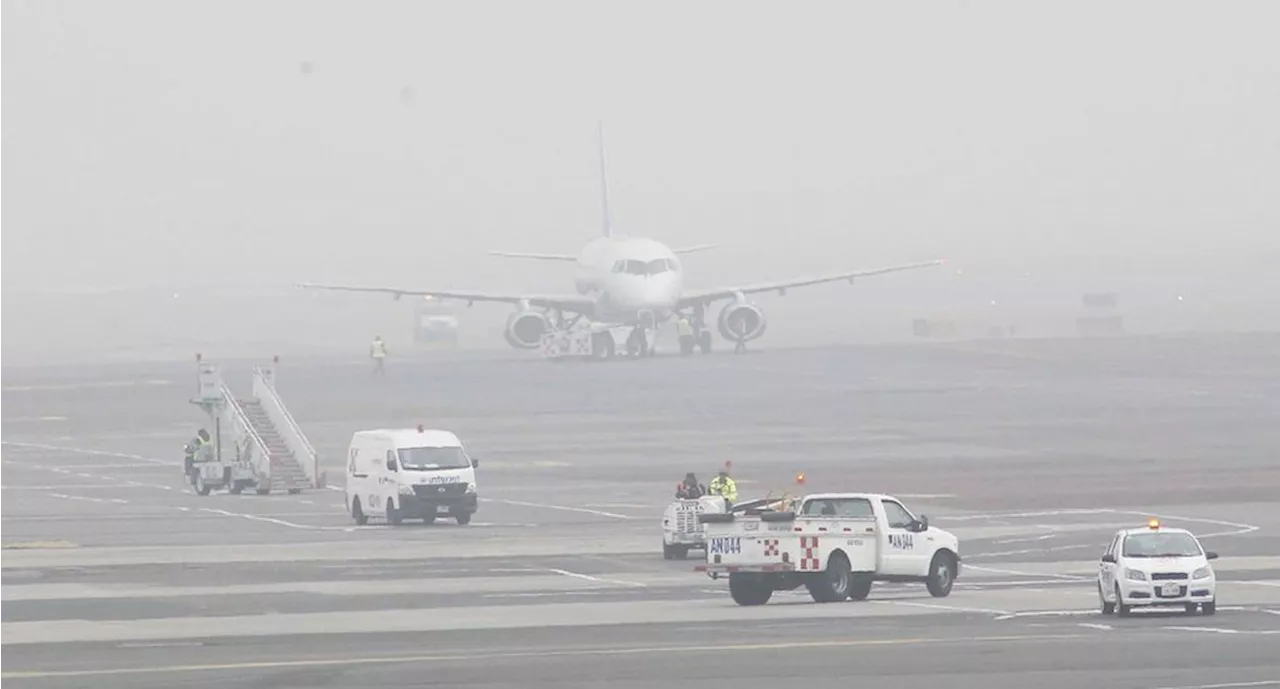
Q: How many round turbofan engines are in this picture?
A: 2